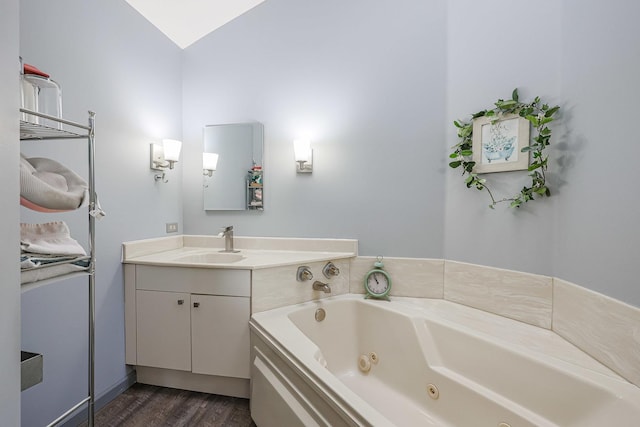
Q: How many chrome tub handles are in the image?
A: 2